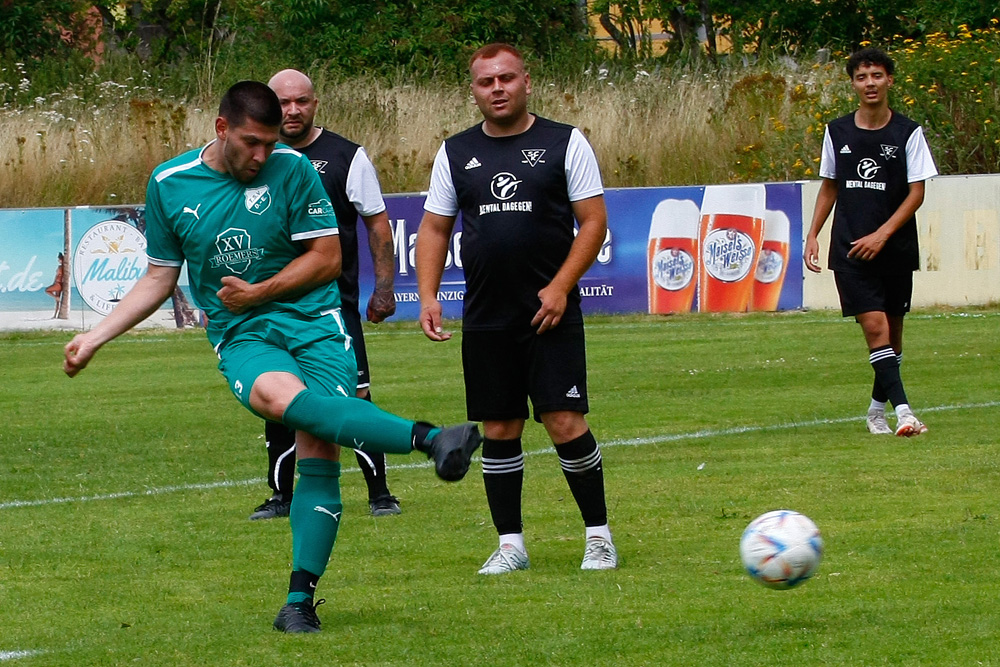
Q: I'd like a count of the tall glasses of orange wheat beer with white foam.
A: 3